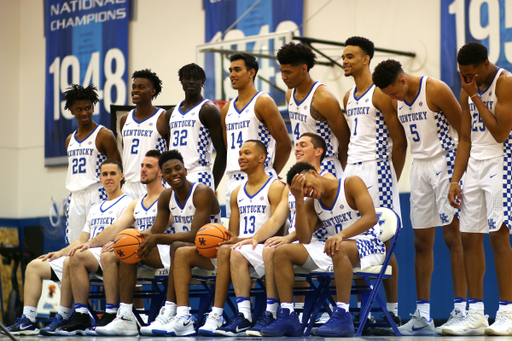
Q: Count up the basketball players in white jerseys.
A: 14